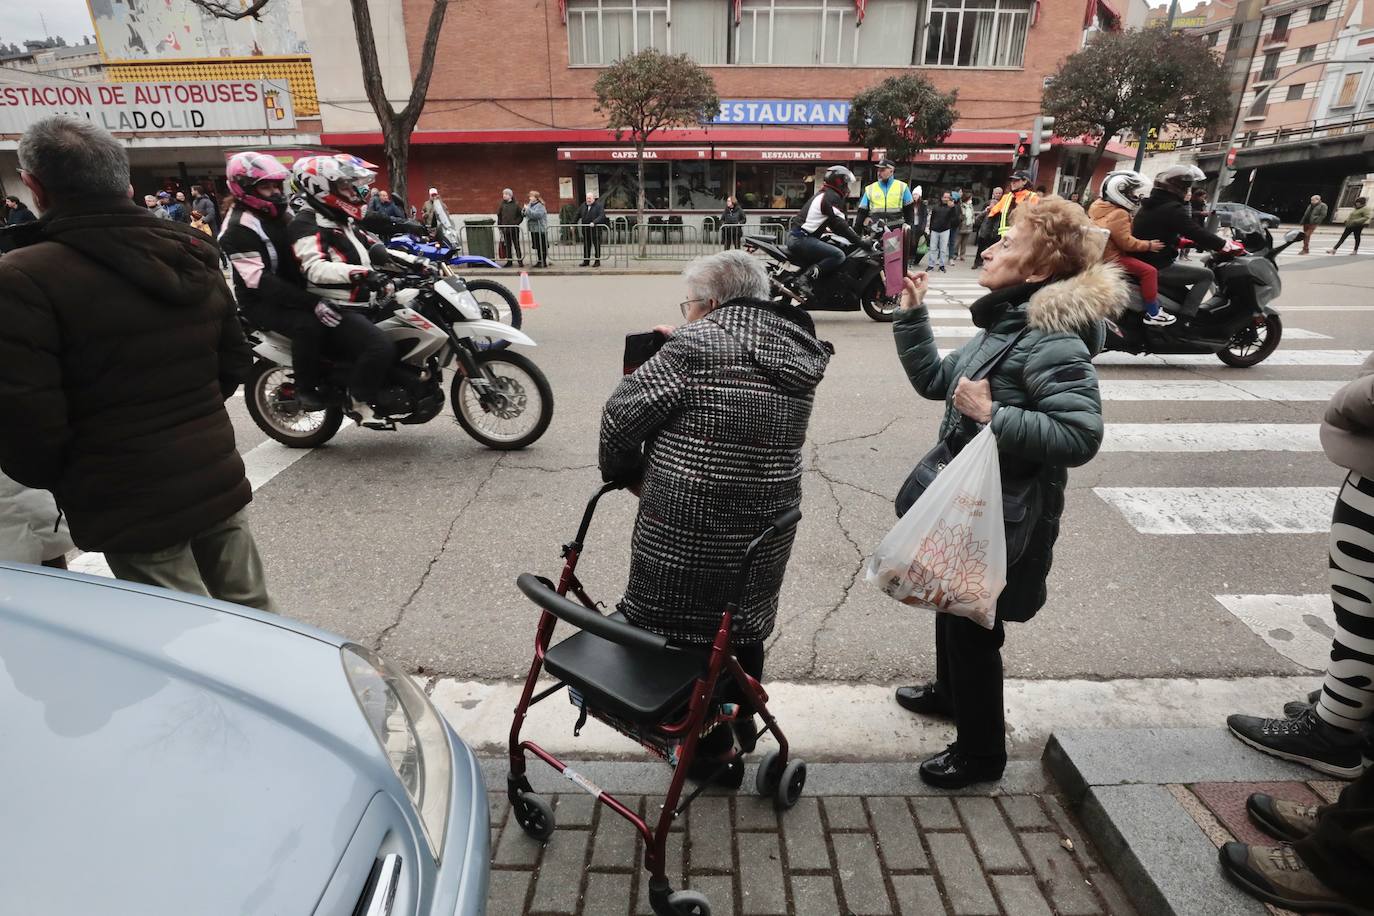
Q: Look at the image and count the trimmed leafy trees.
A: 3